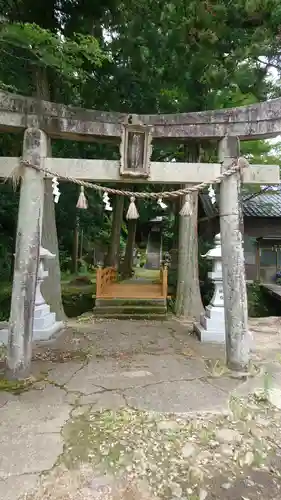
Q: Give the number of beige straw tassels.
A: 3